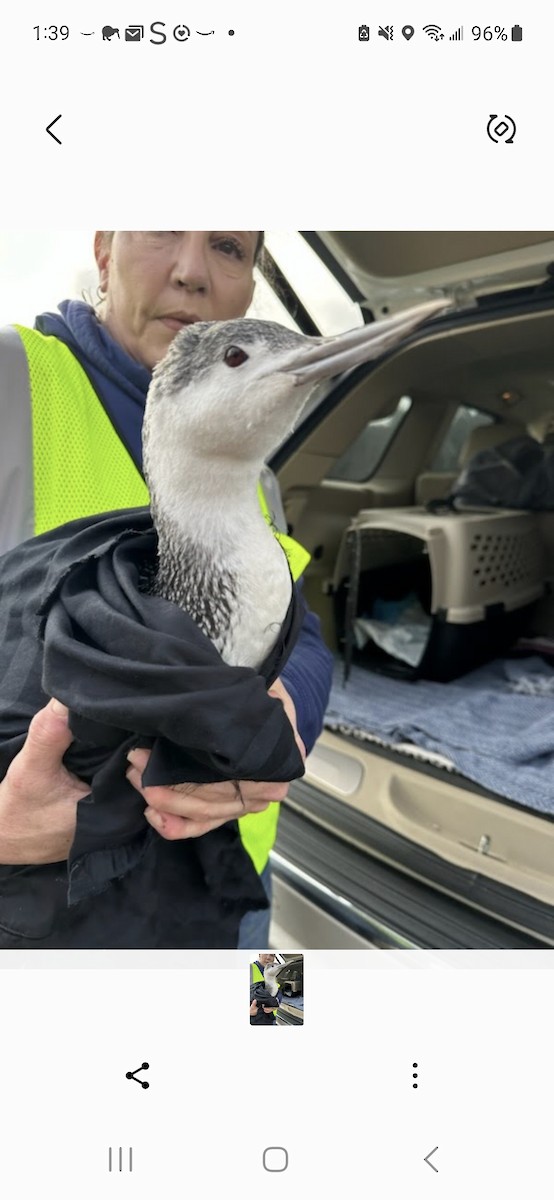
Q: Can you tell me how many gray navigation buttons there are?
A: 3